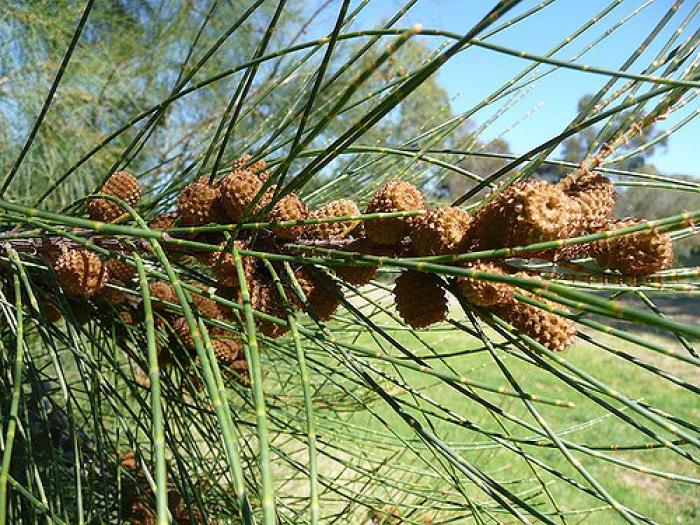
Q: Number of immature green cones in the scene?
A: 0